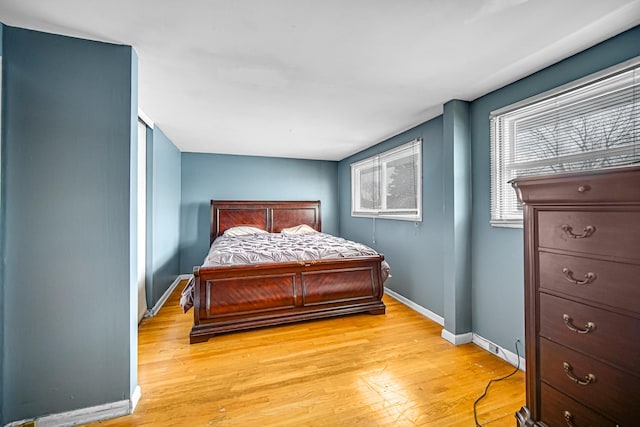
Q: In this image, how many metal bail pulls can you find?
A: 5